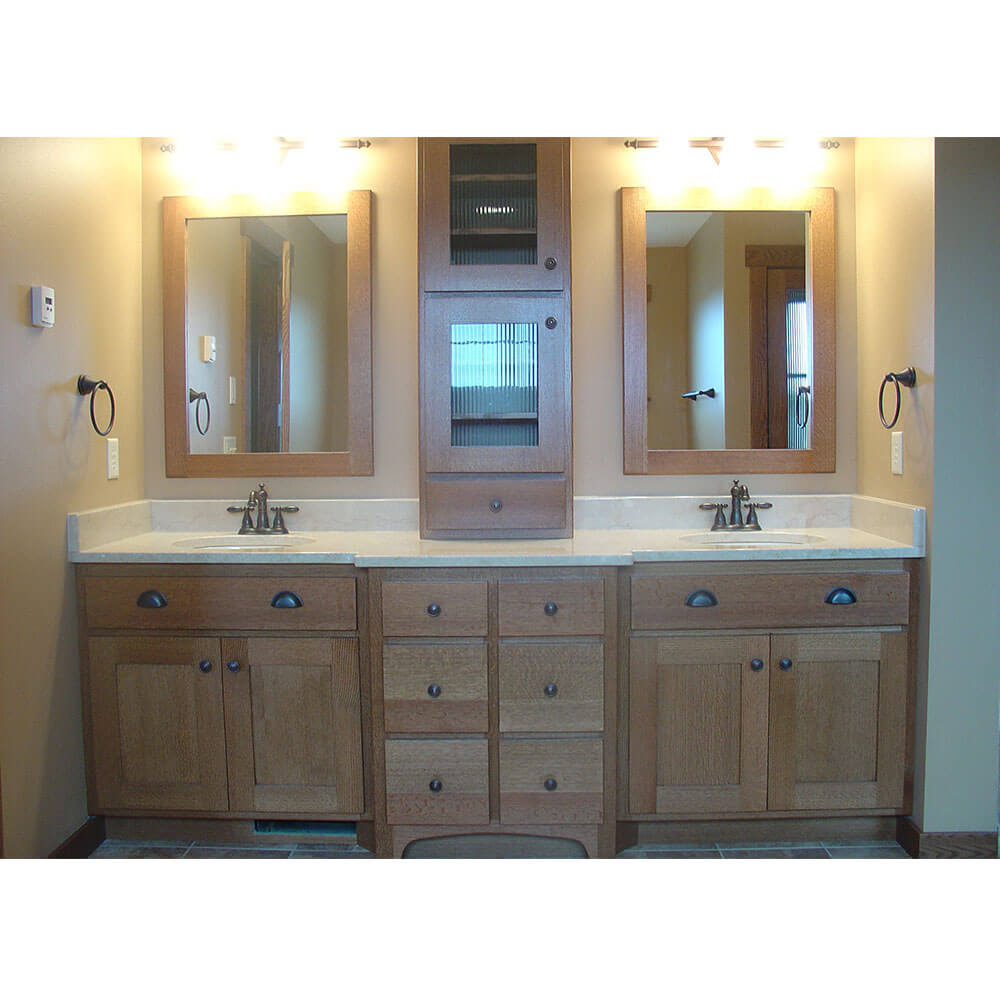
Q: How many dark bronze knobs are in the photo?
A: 13